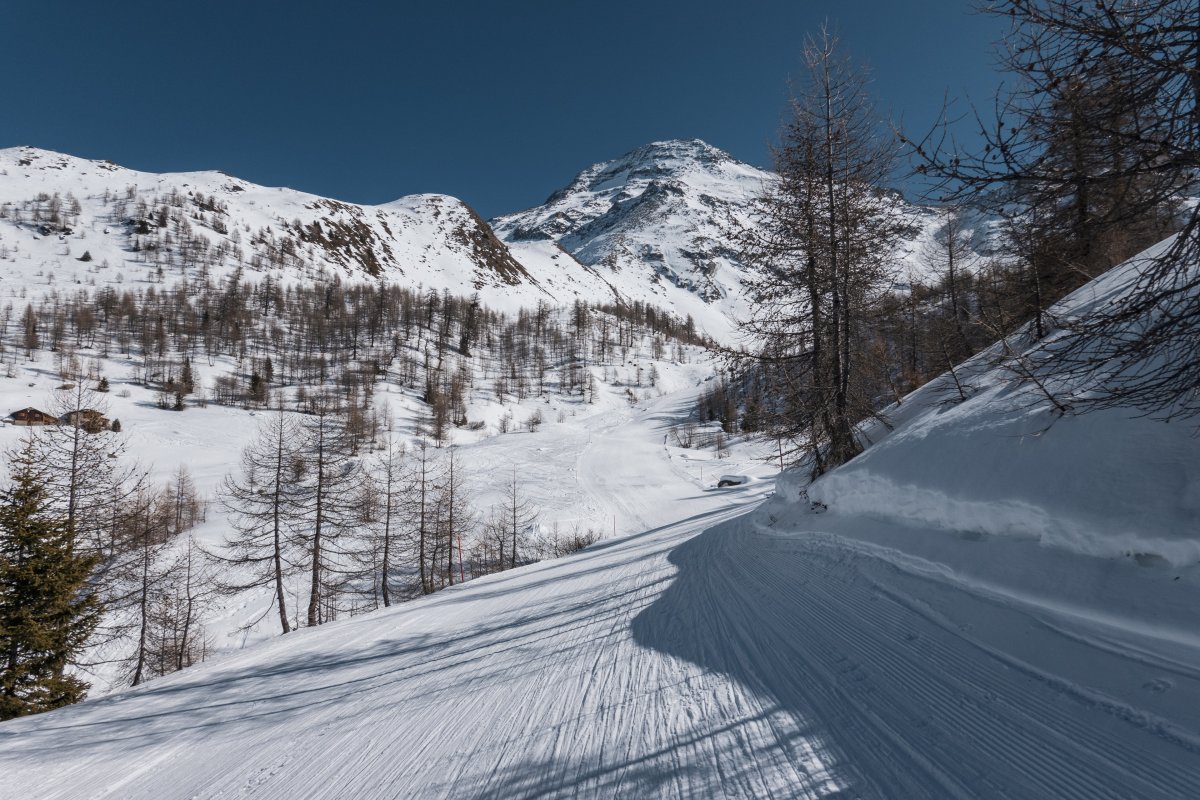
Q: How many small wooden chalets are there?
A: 2